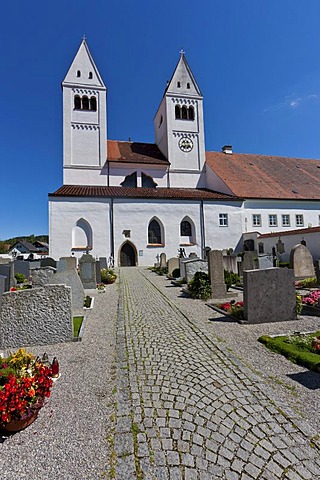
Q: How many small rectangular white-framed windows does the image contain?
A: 5